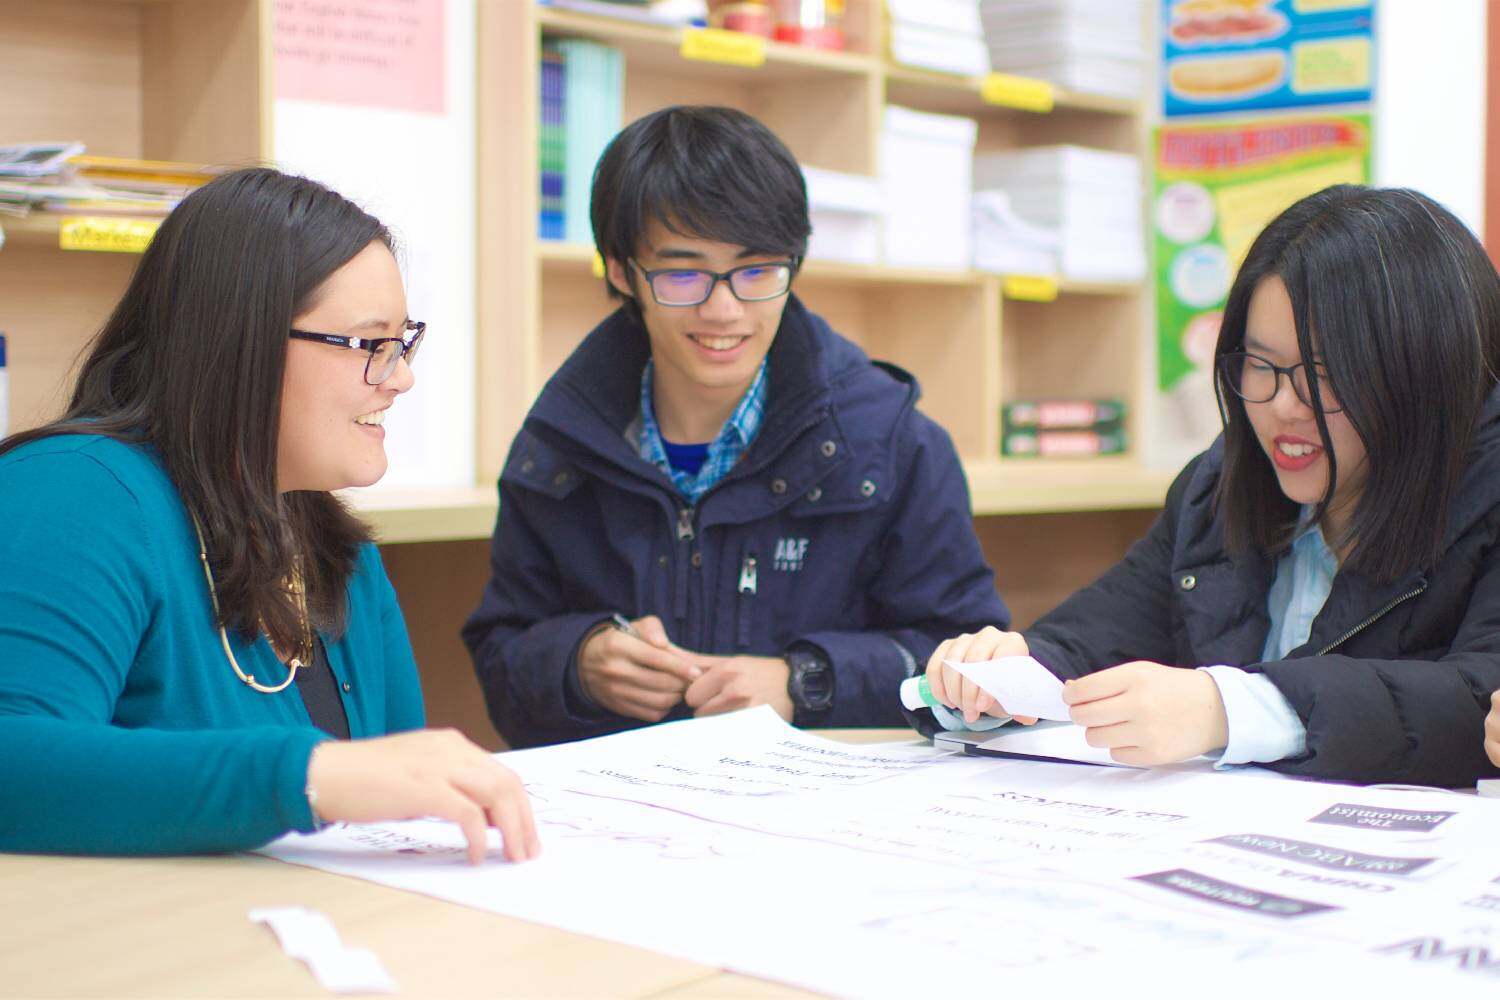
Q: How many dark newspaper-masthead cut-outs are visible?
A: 3